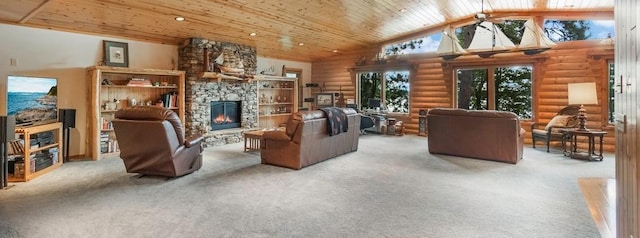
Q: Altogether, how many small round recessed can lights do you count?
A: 5